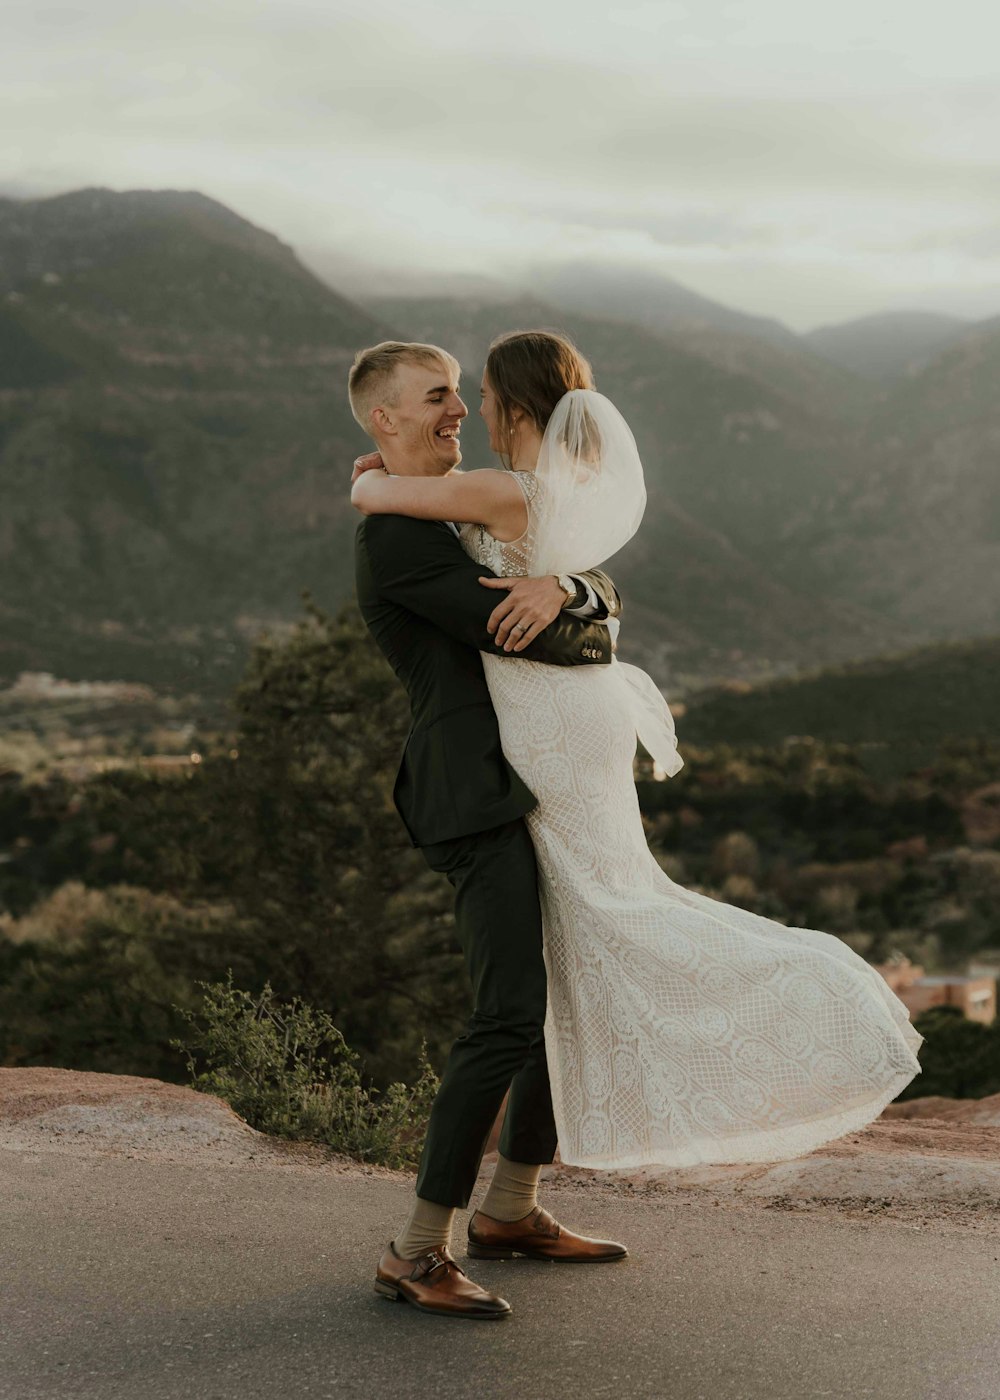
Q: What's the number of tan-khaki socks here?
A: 2